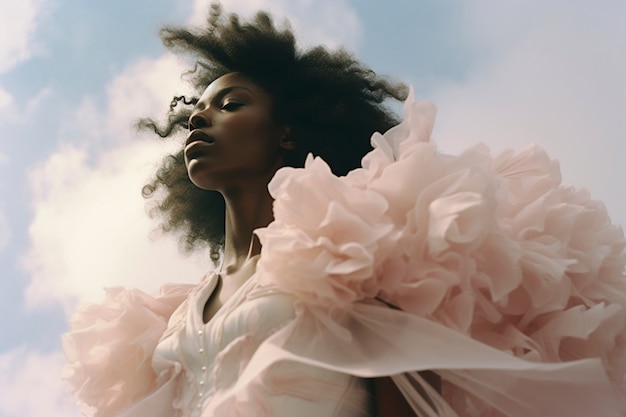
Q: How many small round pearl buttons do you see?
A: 6